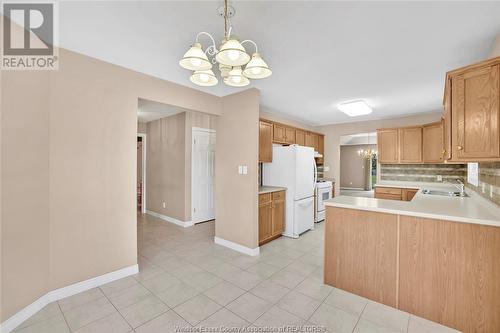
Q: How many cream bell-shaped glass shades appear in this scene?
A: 5